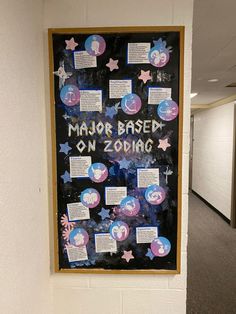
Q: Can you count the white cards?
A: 12